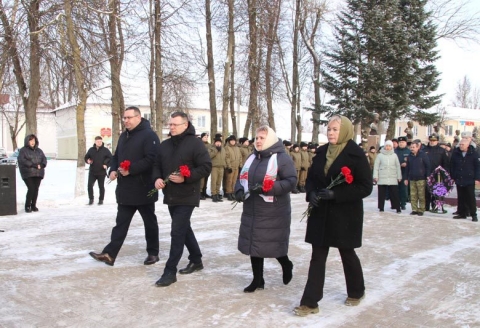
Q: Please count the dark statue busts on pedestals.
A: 4